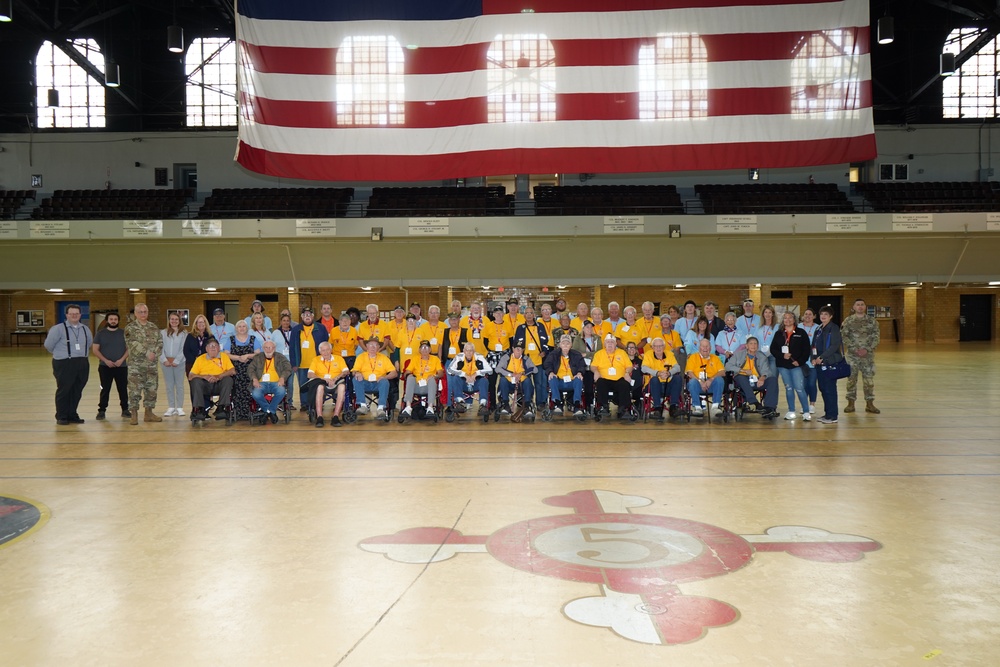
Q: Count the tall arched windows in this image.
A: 7